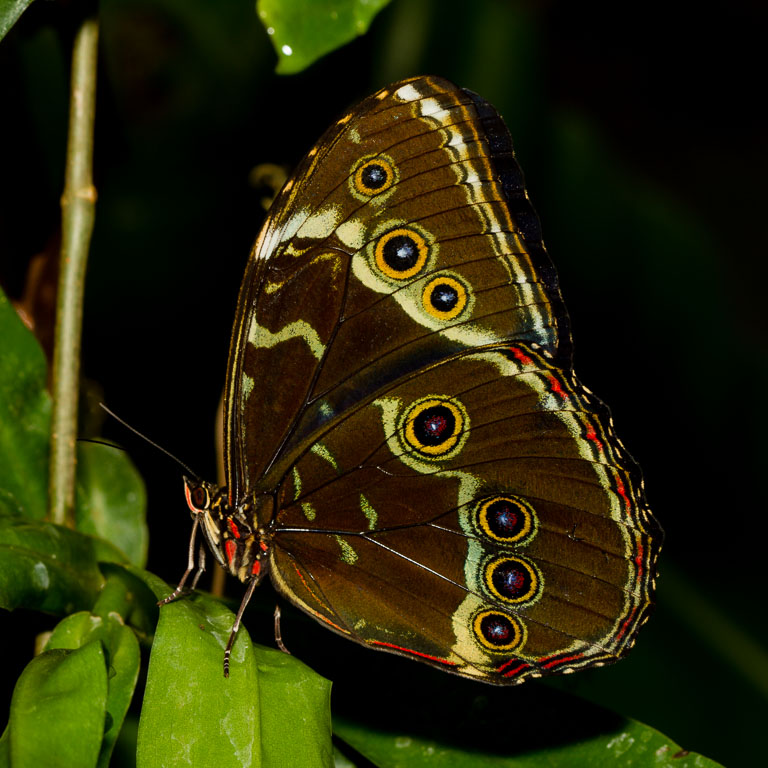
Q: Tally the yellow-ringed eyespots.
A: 7